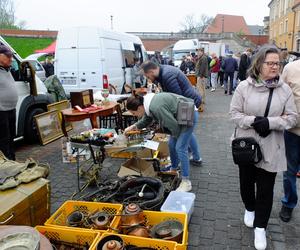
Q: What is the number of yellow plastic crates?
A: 4